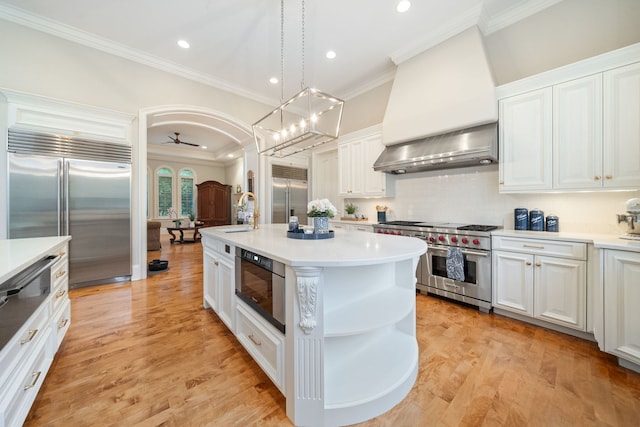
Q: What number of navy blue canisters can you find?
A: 3